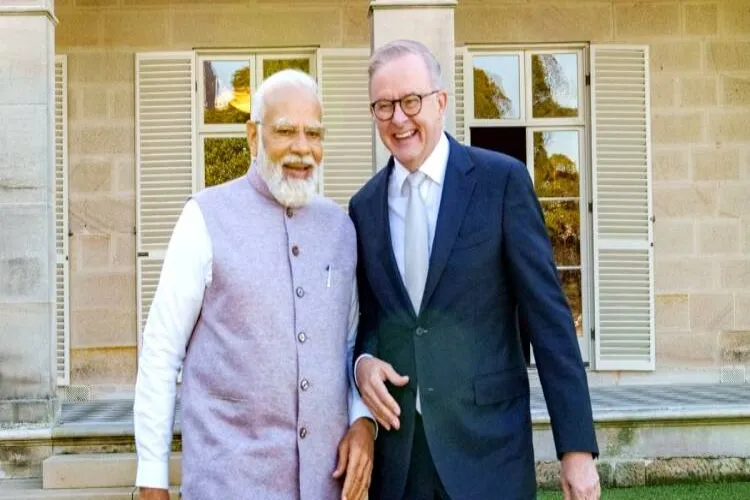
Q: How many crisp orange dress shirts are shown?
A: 0